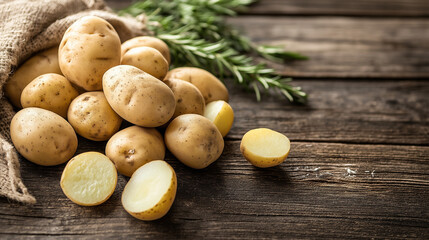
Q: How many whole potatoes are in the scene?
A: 12